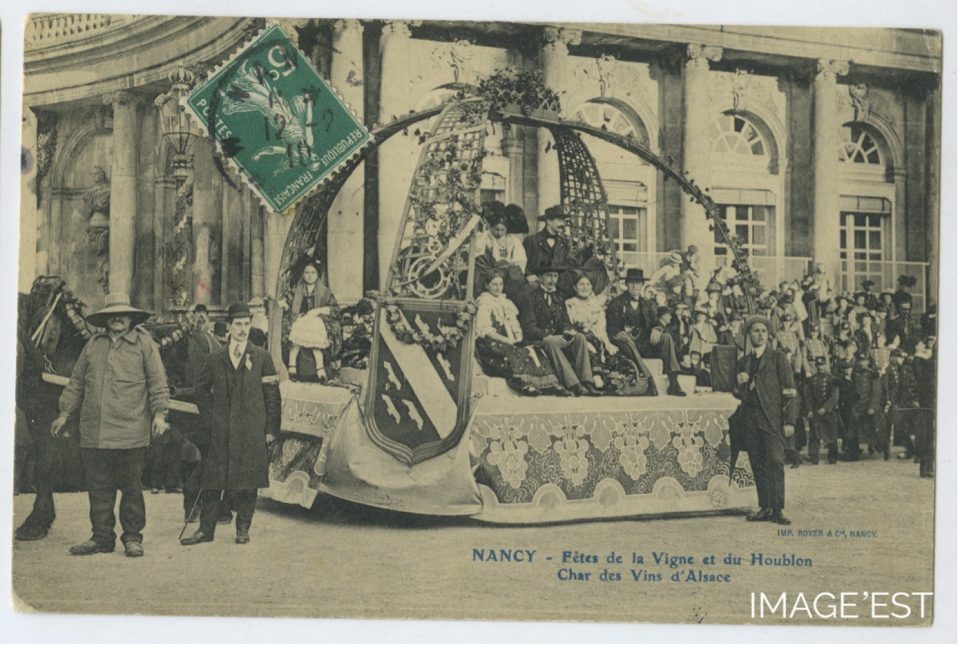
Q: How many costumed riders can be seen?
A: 7